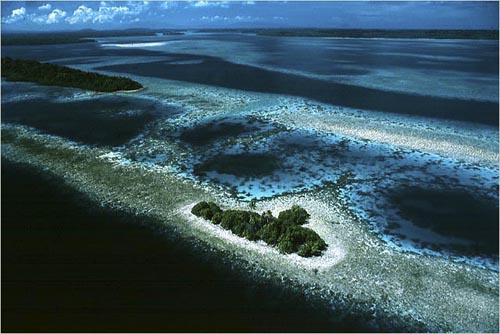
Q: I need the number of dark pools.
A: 4